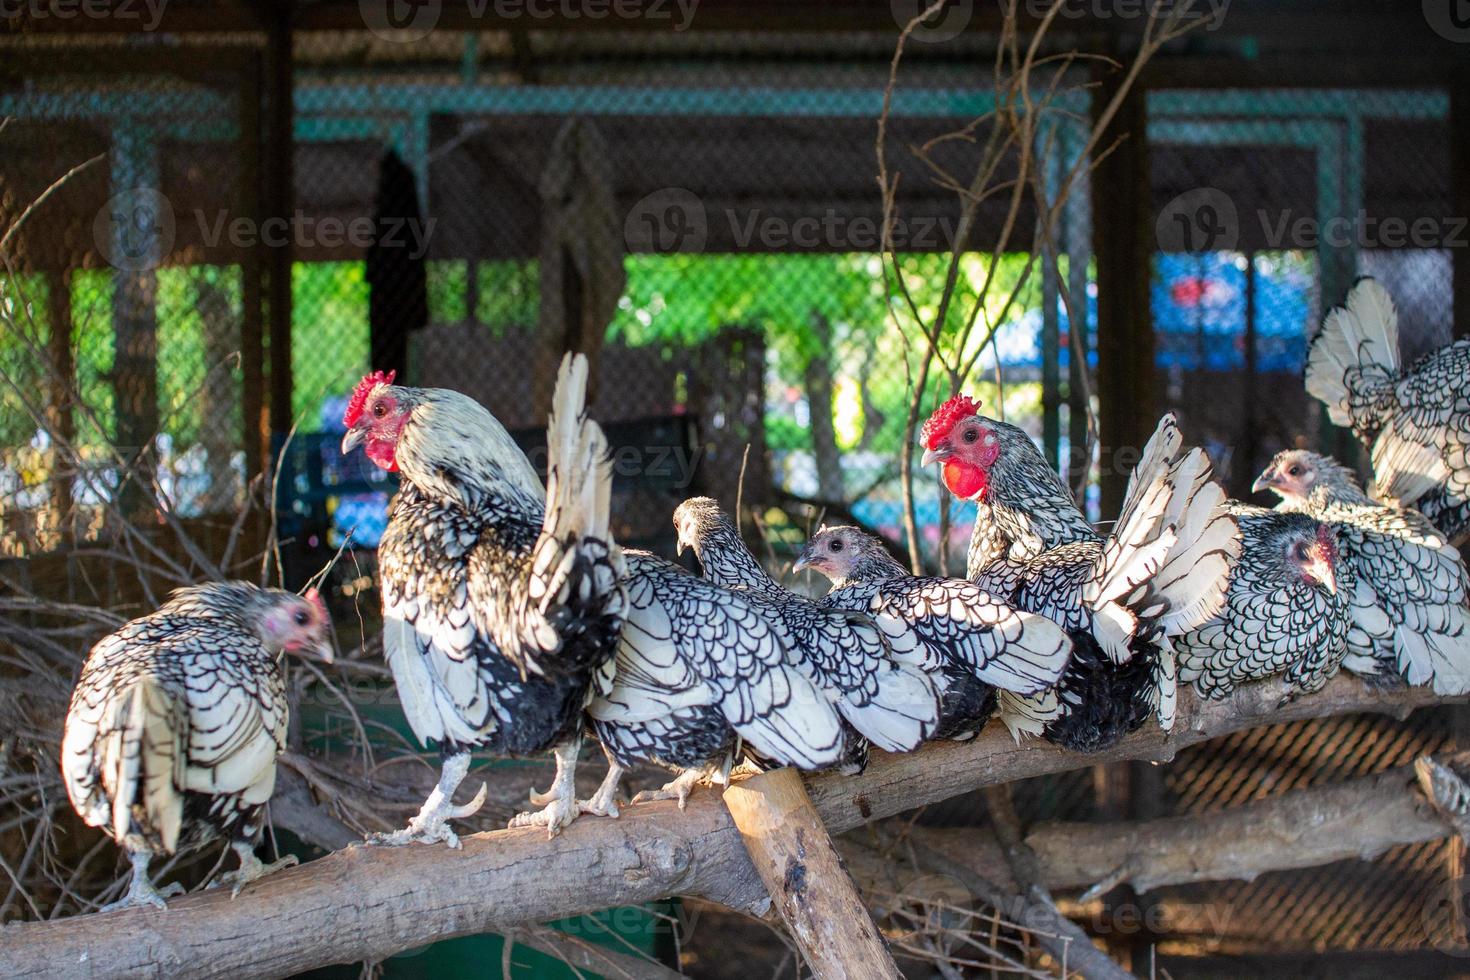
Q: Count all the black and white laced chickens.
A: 9